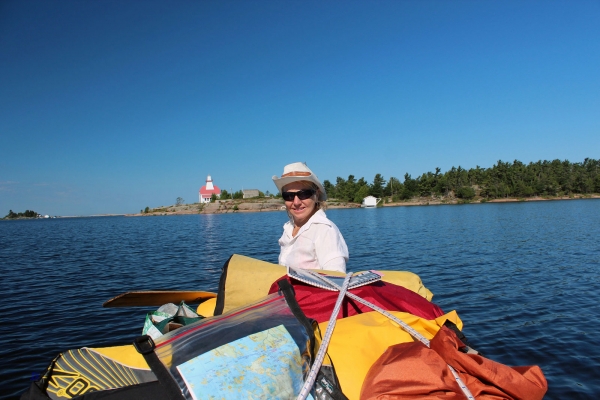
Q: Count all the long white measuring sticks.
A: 2